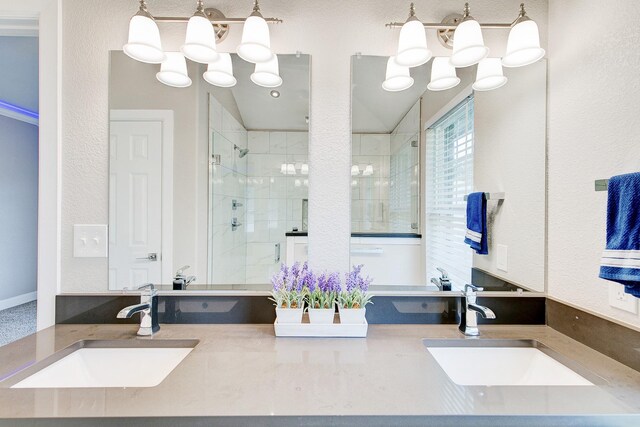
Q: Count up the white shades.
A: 12